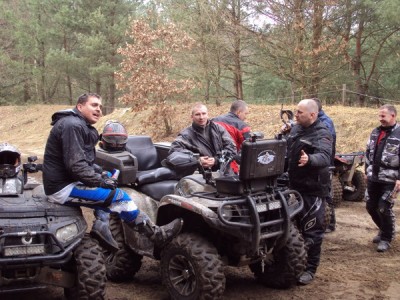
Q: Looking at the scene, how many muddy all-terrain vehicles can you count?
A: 3